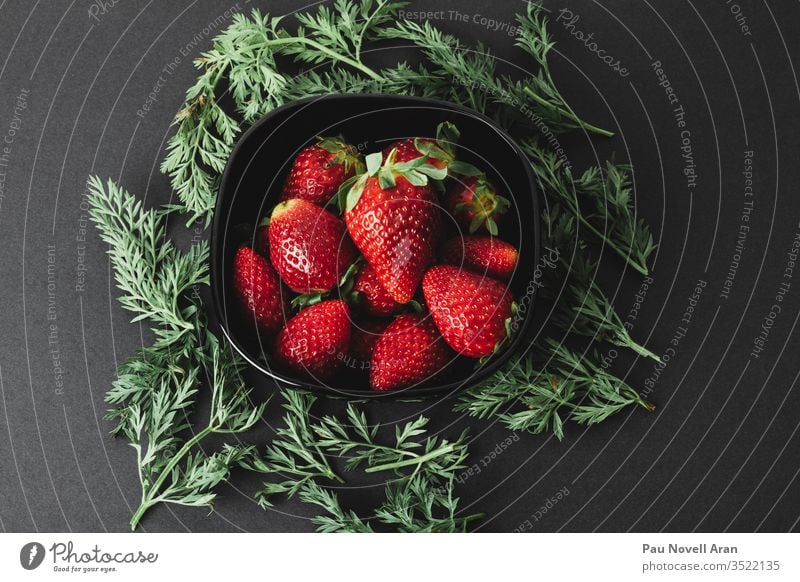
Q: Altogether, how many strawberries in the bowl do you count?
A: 13